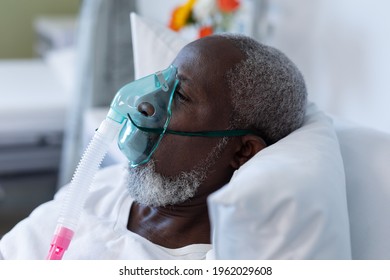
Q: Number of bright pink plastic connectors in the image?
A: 1